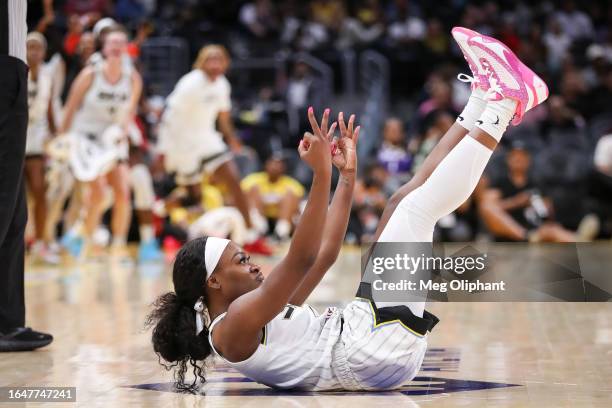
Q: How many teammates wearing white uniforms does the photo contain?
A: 3